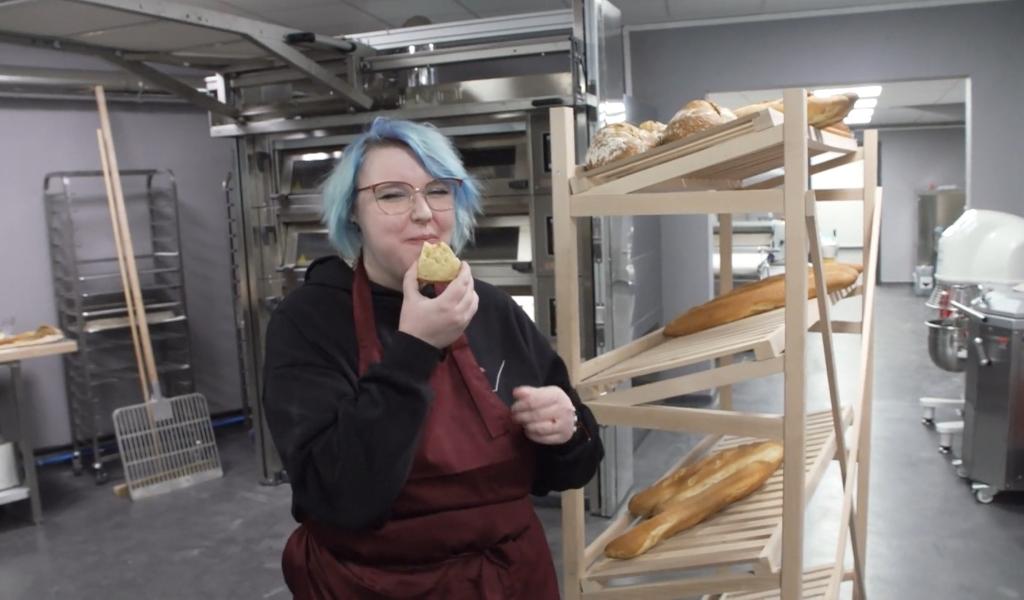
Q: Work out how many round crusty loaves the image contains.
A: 3